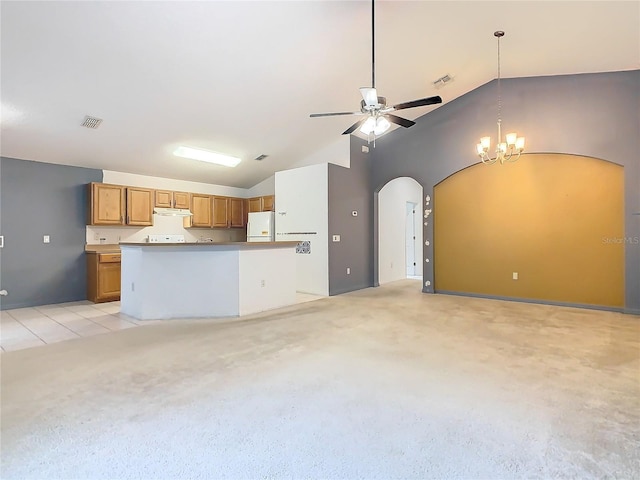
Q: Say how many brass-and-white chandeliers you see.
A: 1